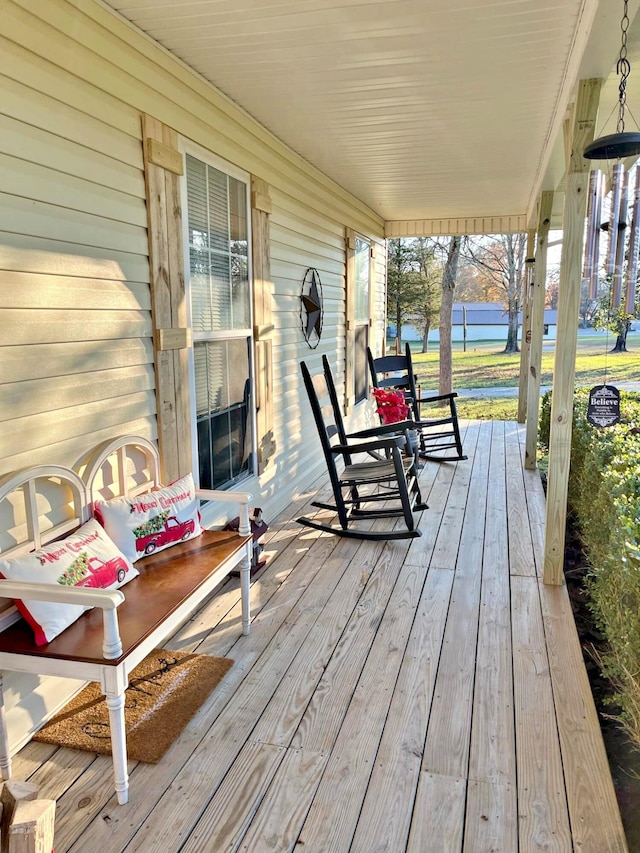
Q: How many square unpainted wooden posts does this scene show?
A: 3